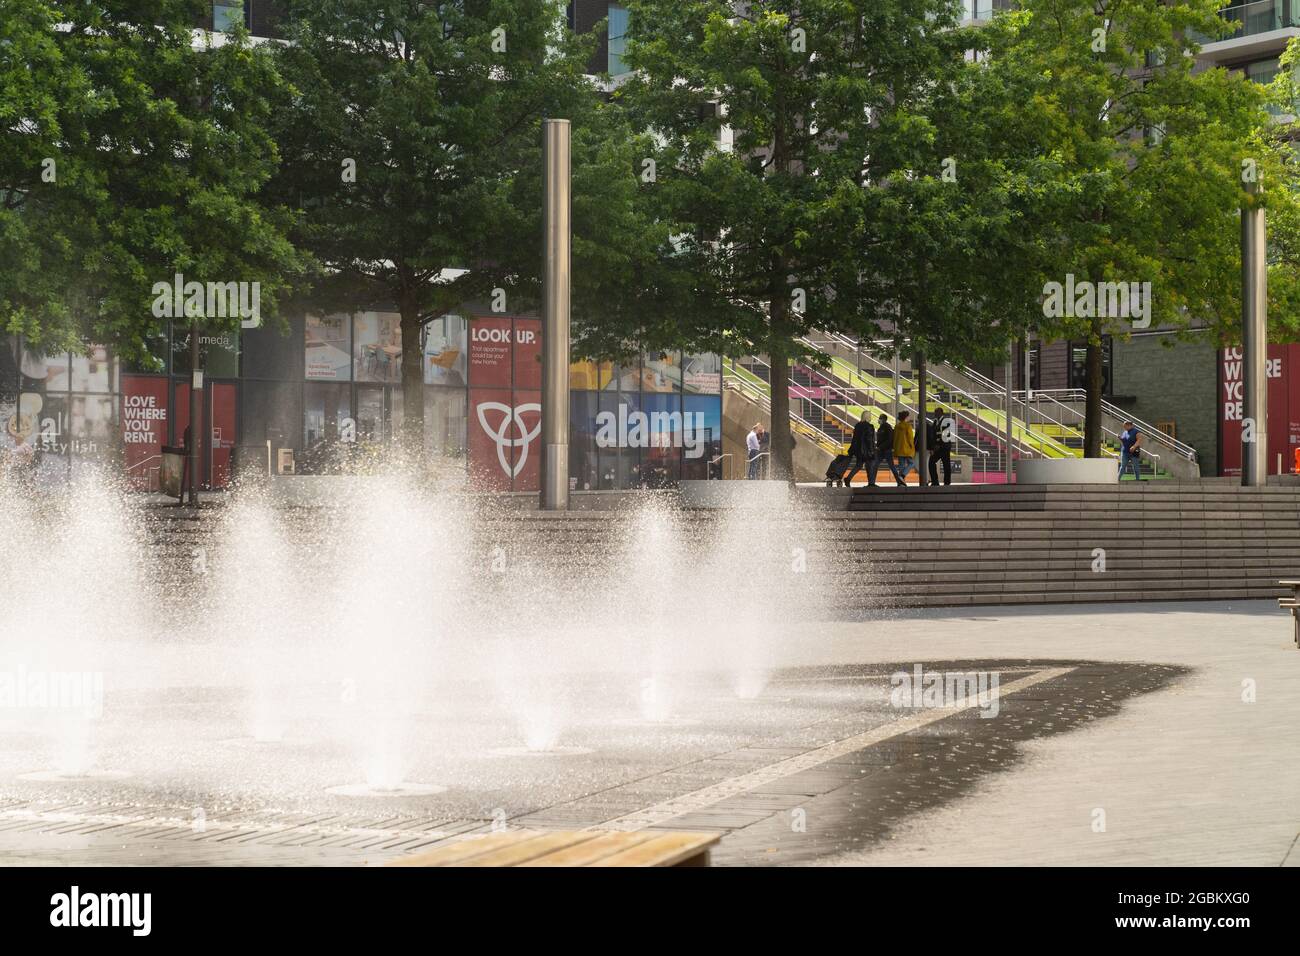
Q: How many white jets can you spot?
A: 6